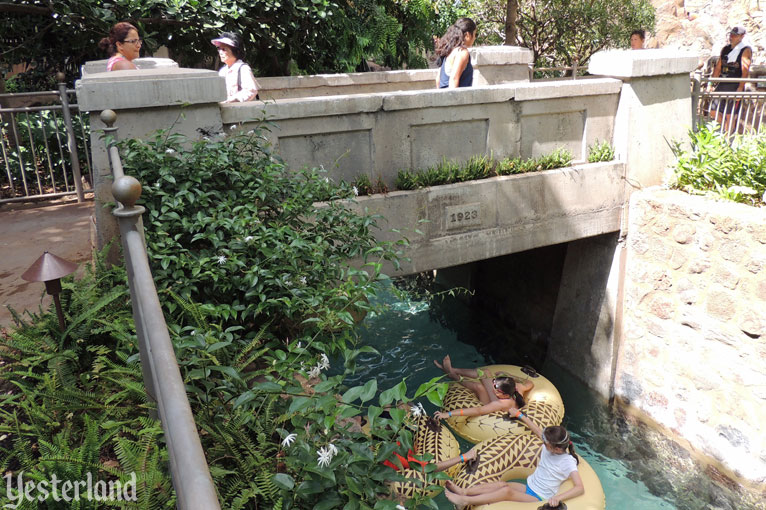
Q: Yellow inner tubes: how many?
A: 3